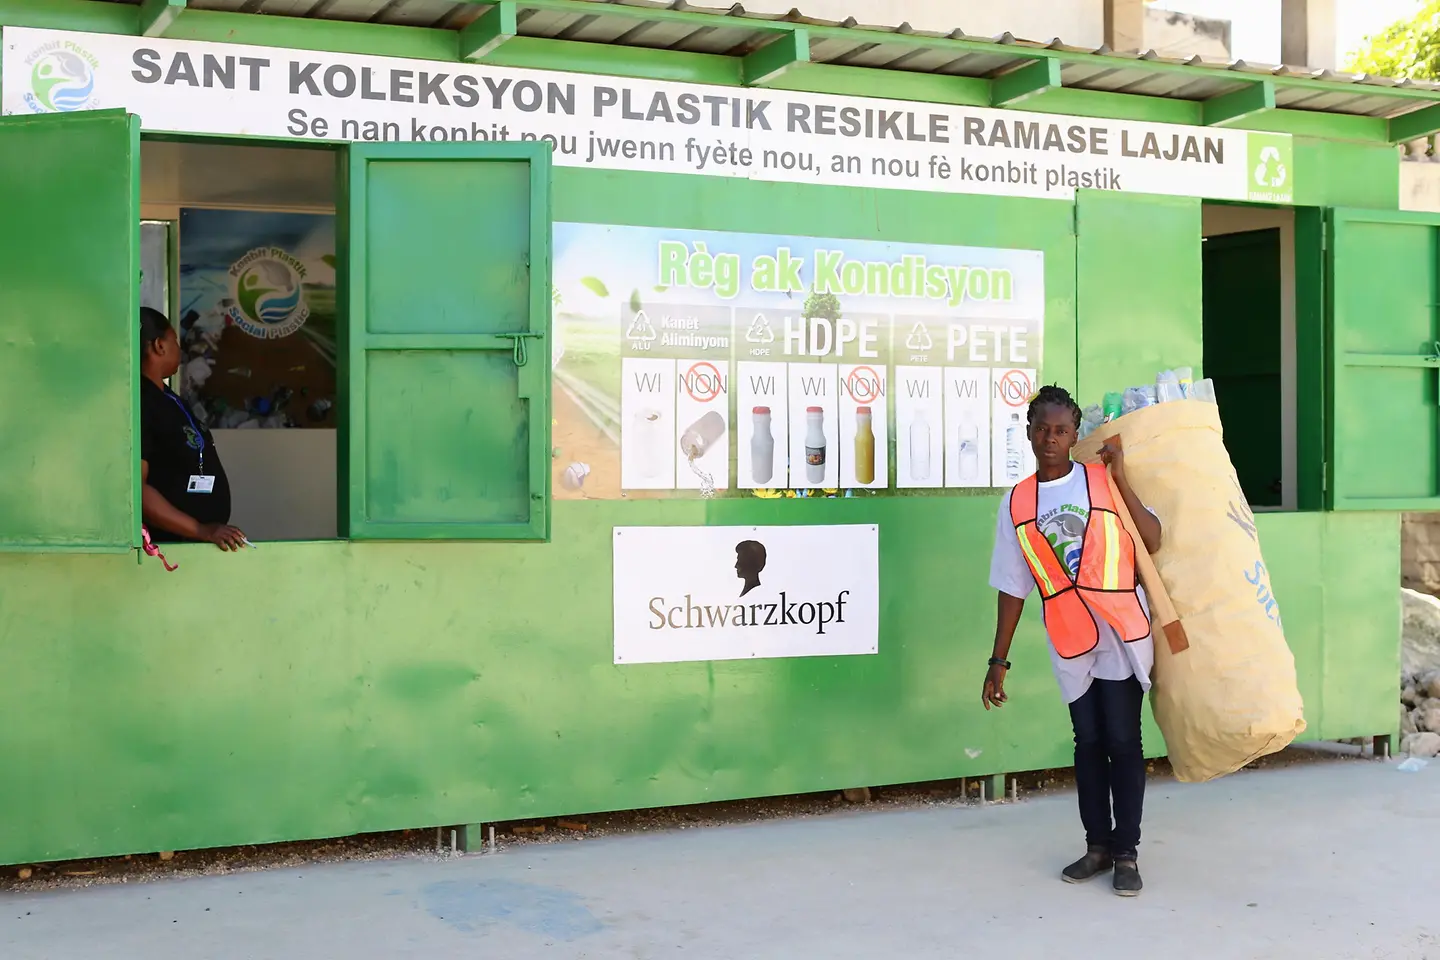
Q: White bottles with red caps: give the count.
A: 2